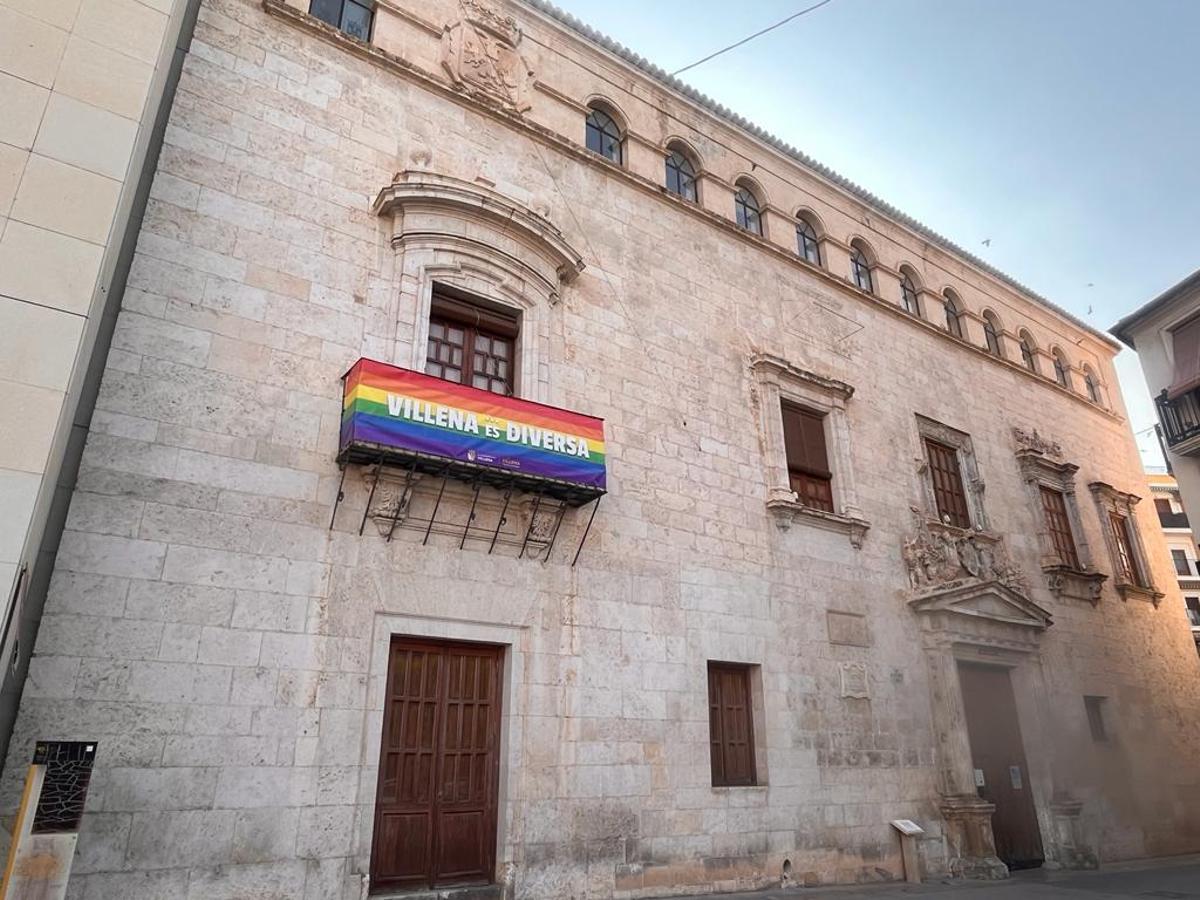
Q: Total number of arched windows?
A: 11